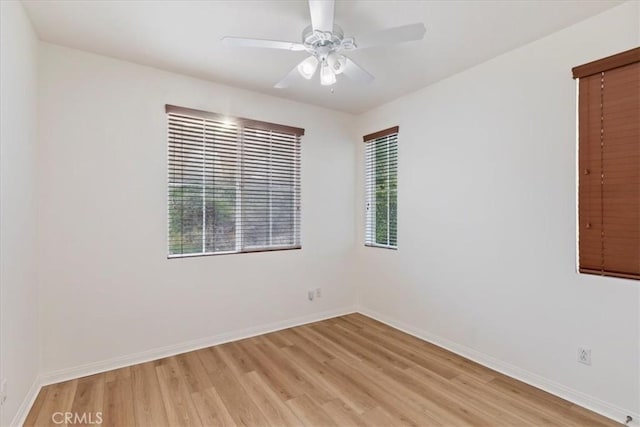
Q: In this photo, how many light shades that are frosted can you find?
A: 3